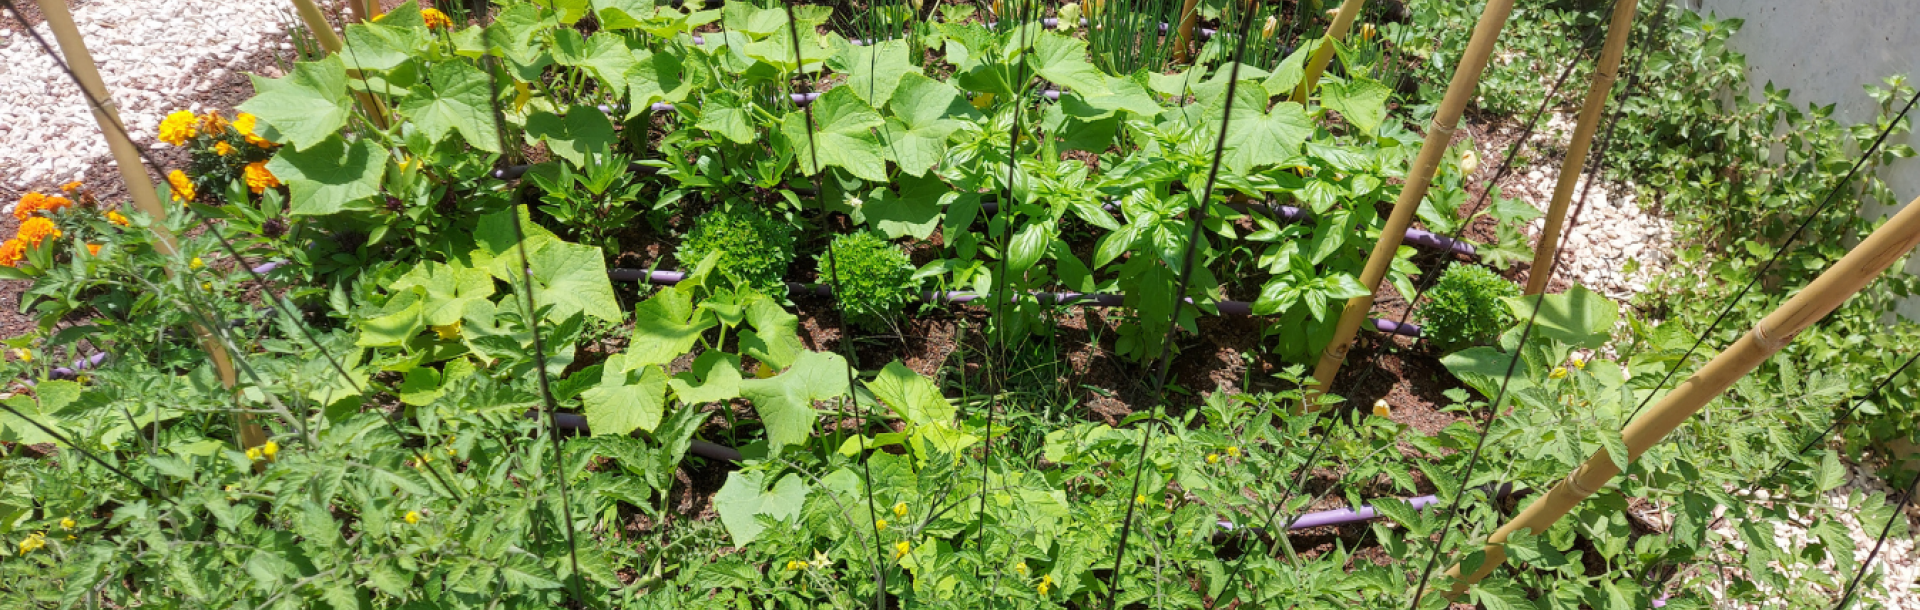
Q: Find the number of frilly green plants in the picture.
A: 3